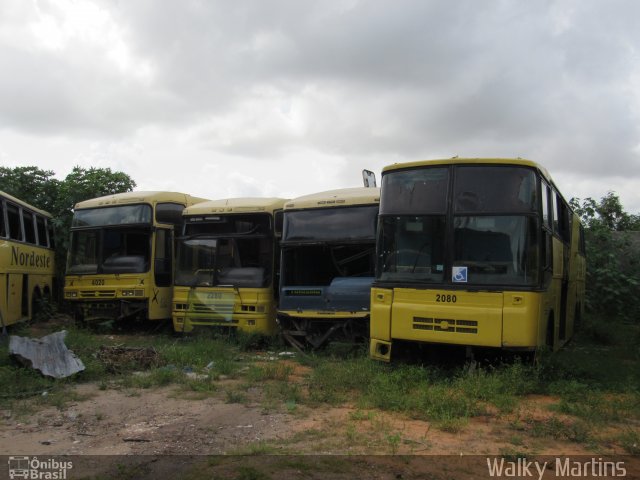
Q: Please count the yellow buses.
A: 5